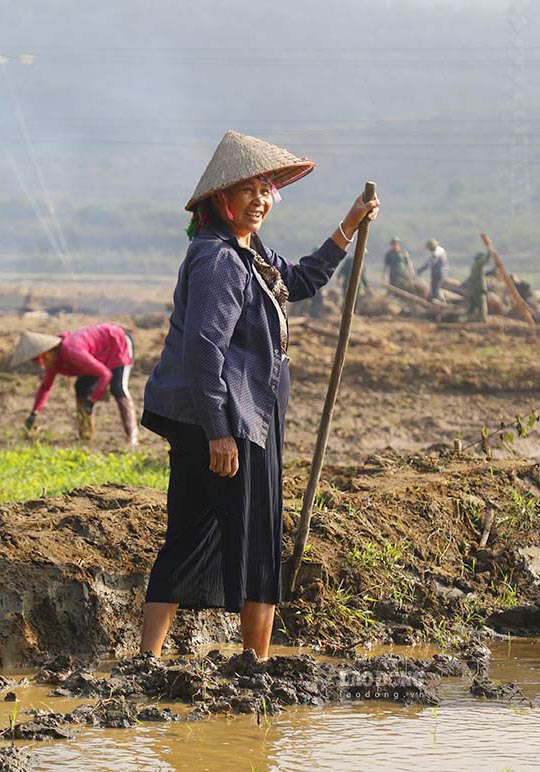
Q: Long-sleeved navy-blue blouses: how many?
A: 1